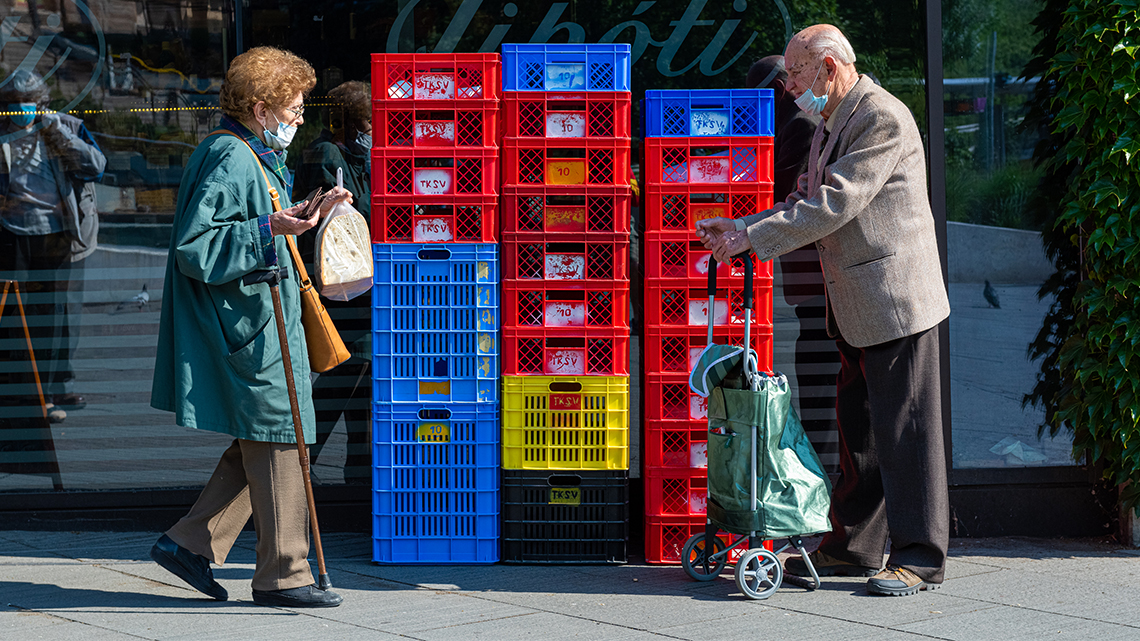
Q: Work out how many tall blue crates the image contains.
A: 2